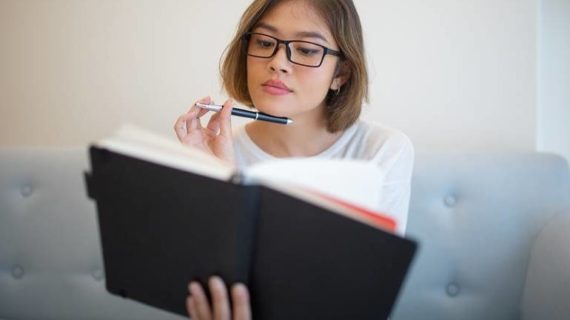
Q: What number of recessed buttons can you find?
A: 5